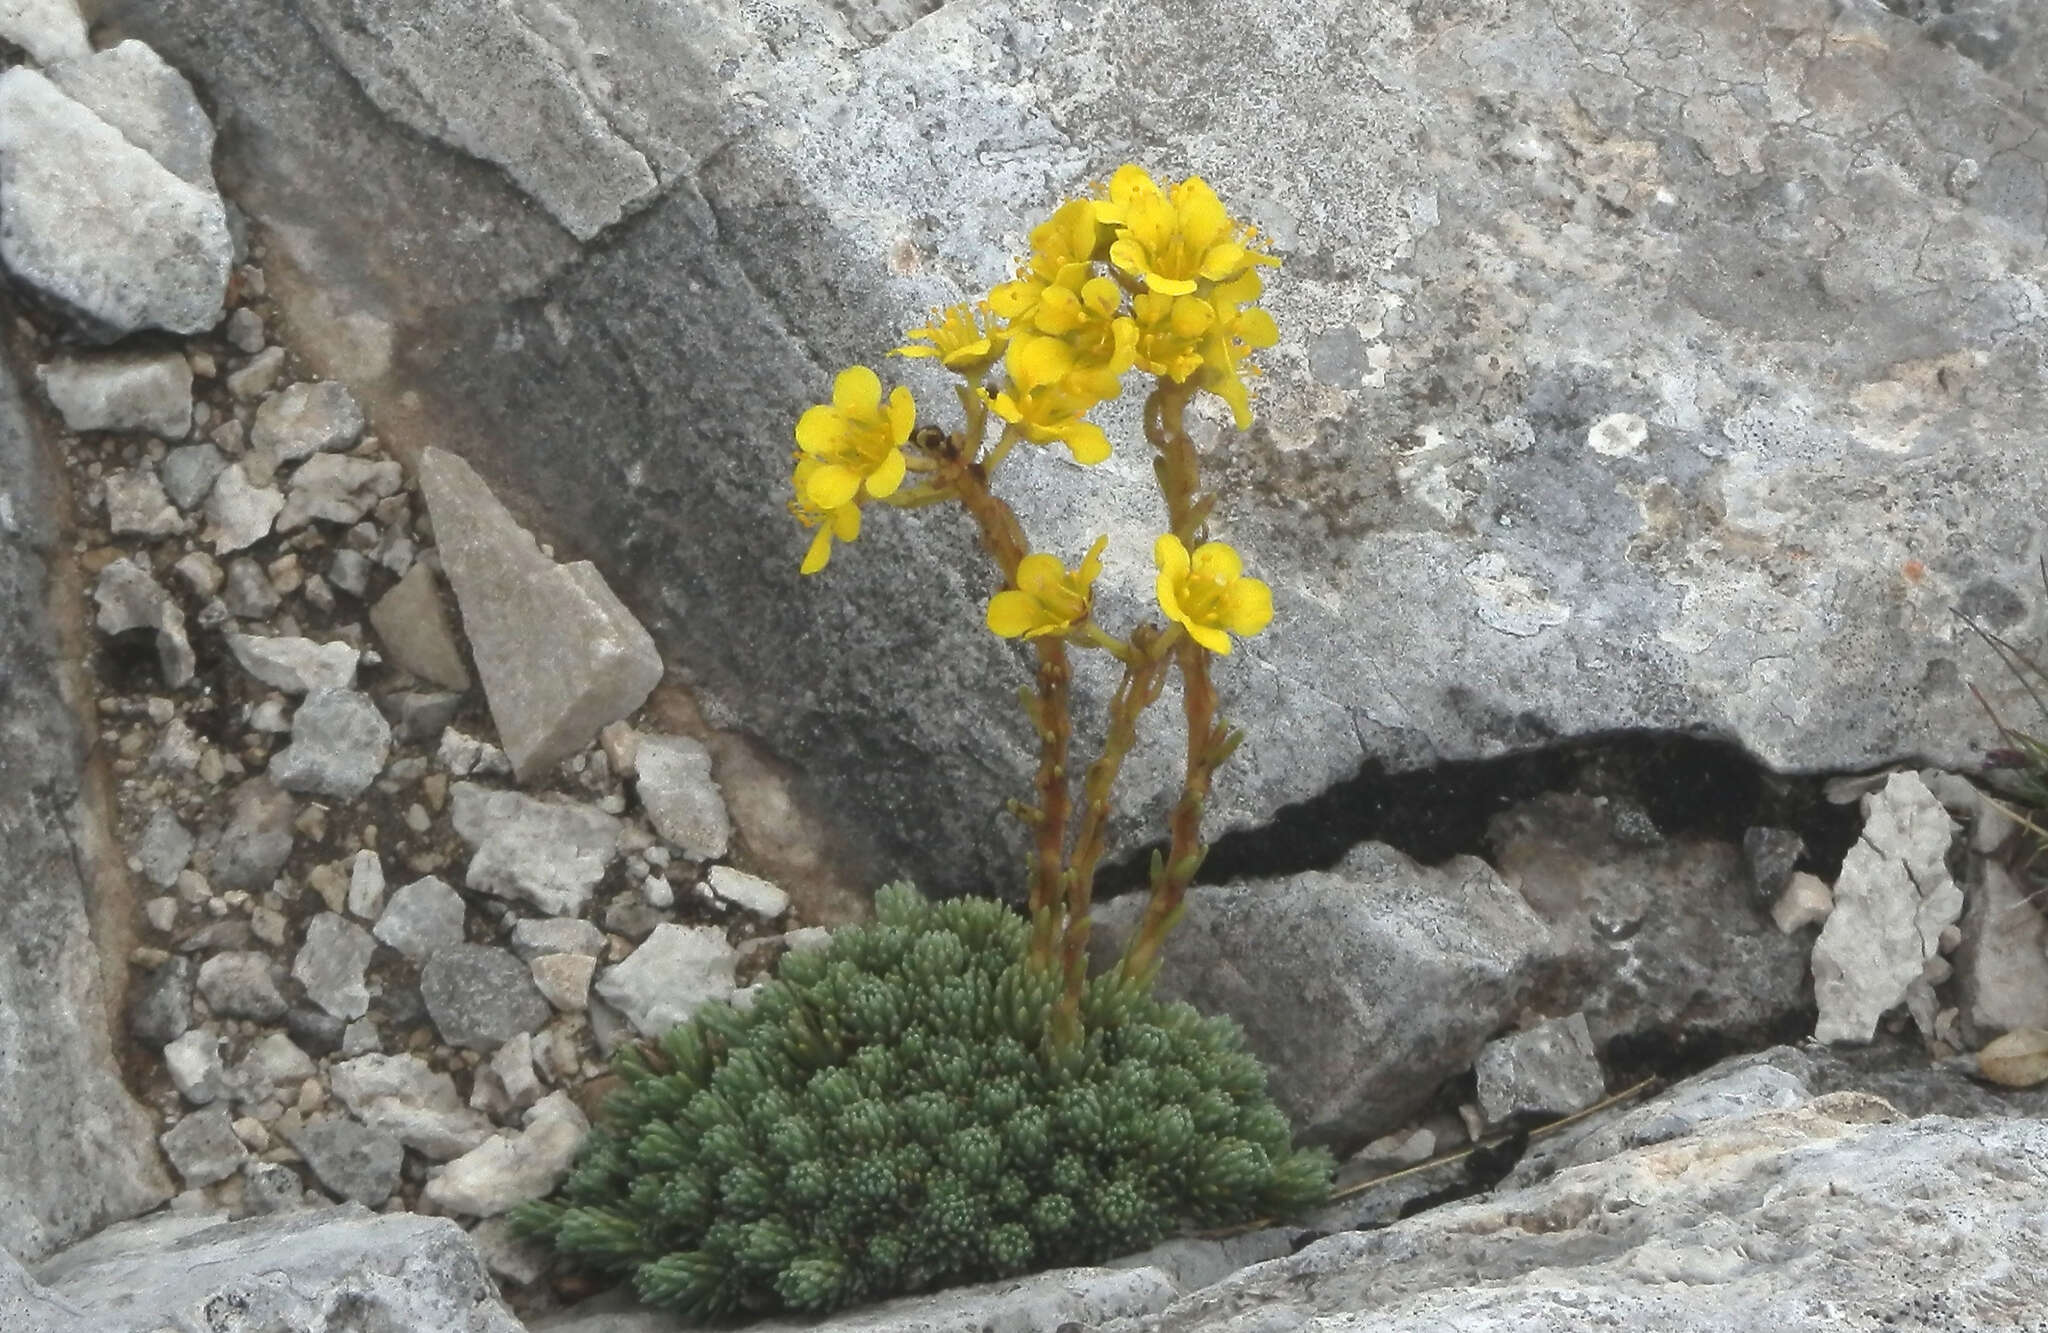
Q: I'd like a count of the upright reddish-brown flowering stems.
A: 3